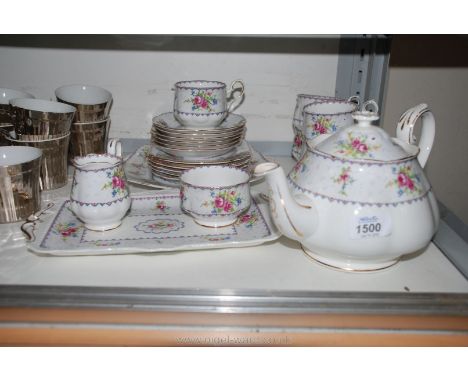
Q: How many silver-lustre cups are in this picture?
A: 7